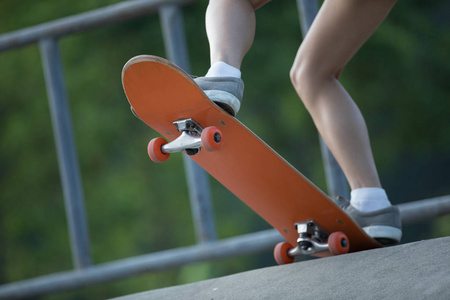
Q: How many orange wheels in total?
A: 4